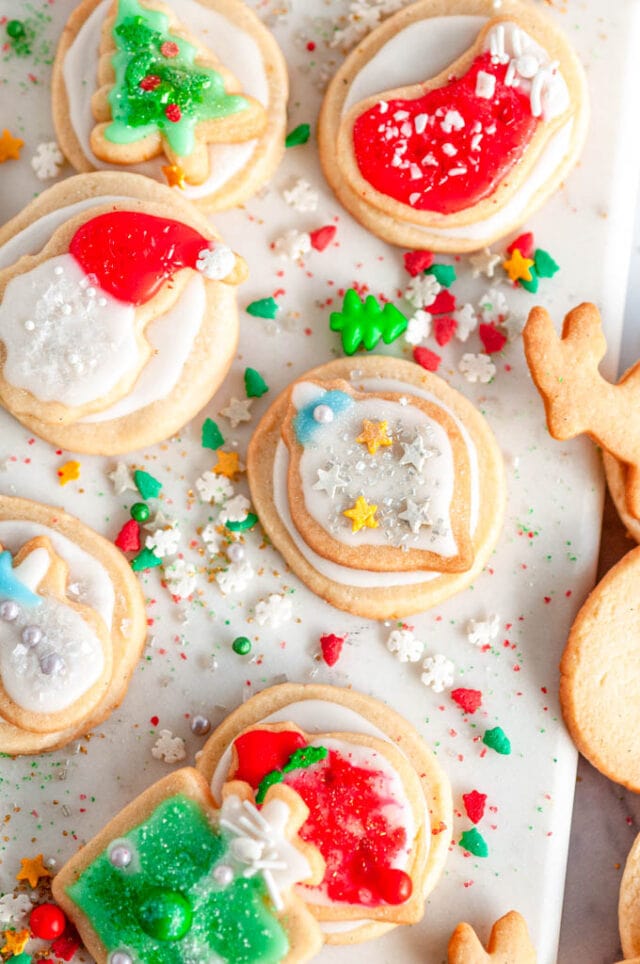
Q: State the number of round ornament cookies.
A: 2